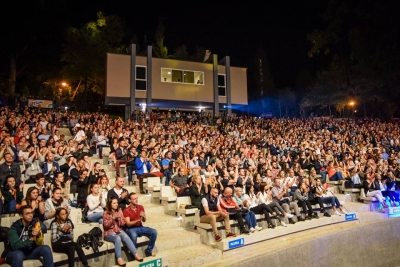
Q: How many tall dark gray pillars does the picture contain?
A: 4